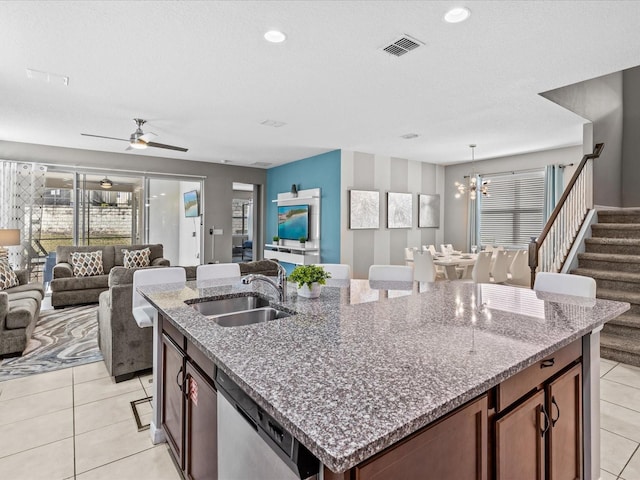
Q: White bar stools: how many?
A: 5